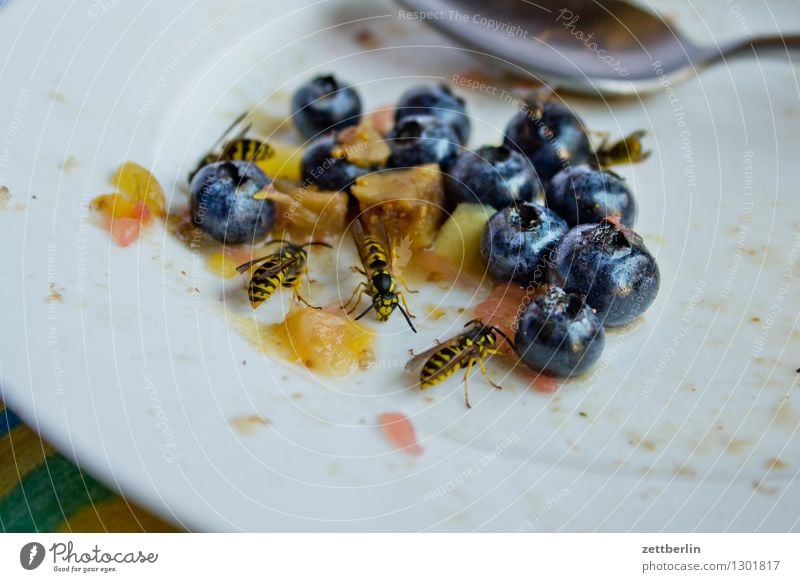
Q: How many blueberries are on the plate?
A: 11